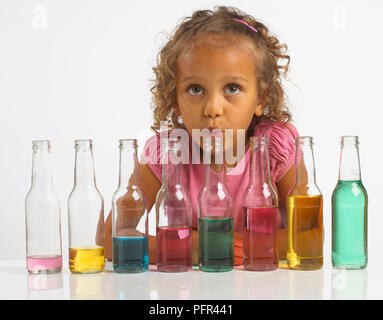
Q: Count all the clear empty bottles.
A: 0